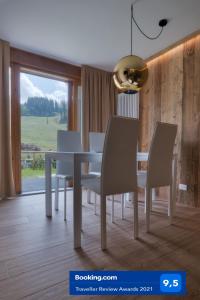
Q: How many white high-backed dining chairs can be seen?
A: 4